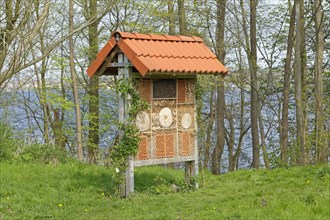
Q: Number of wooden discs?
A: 3